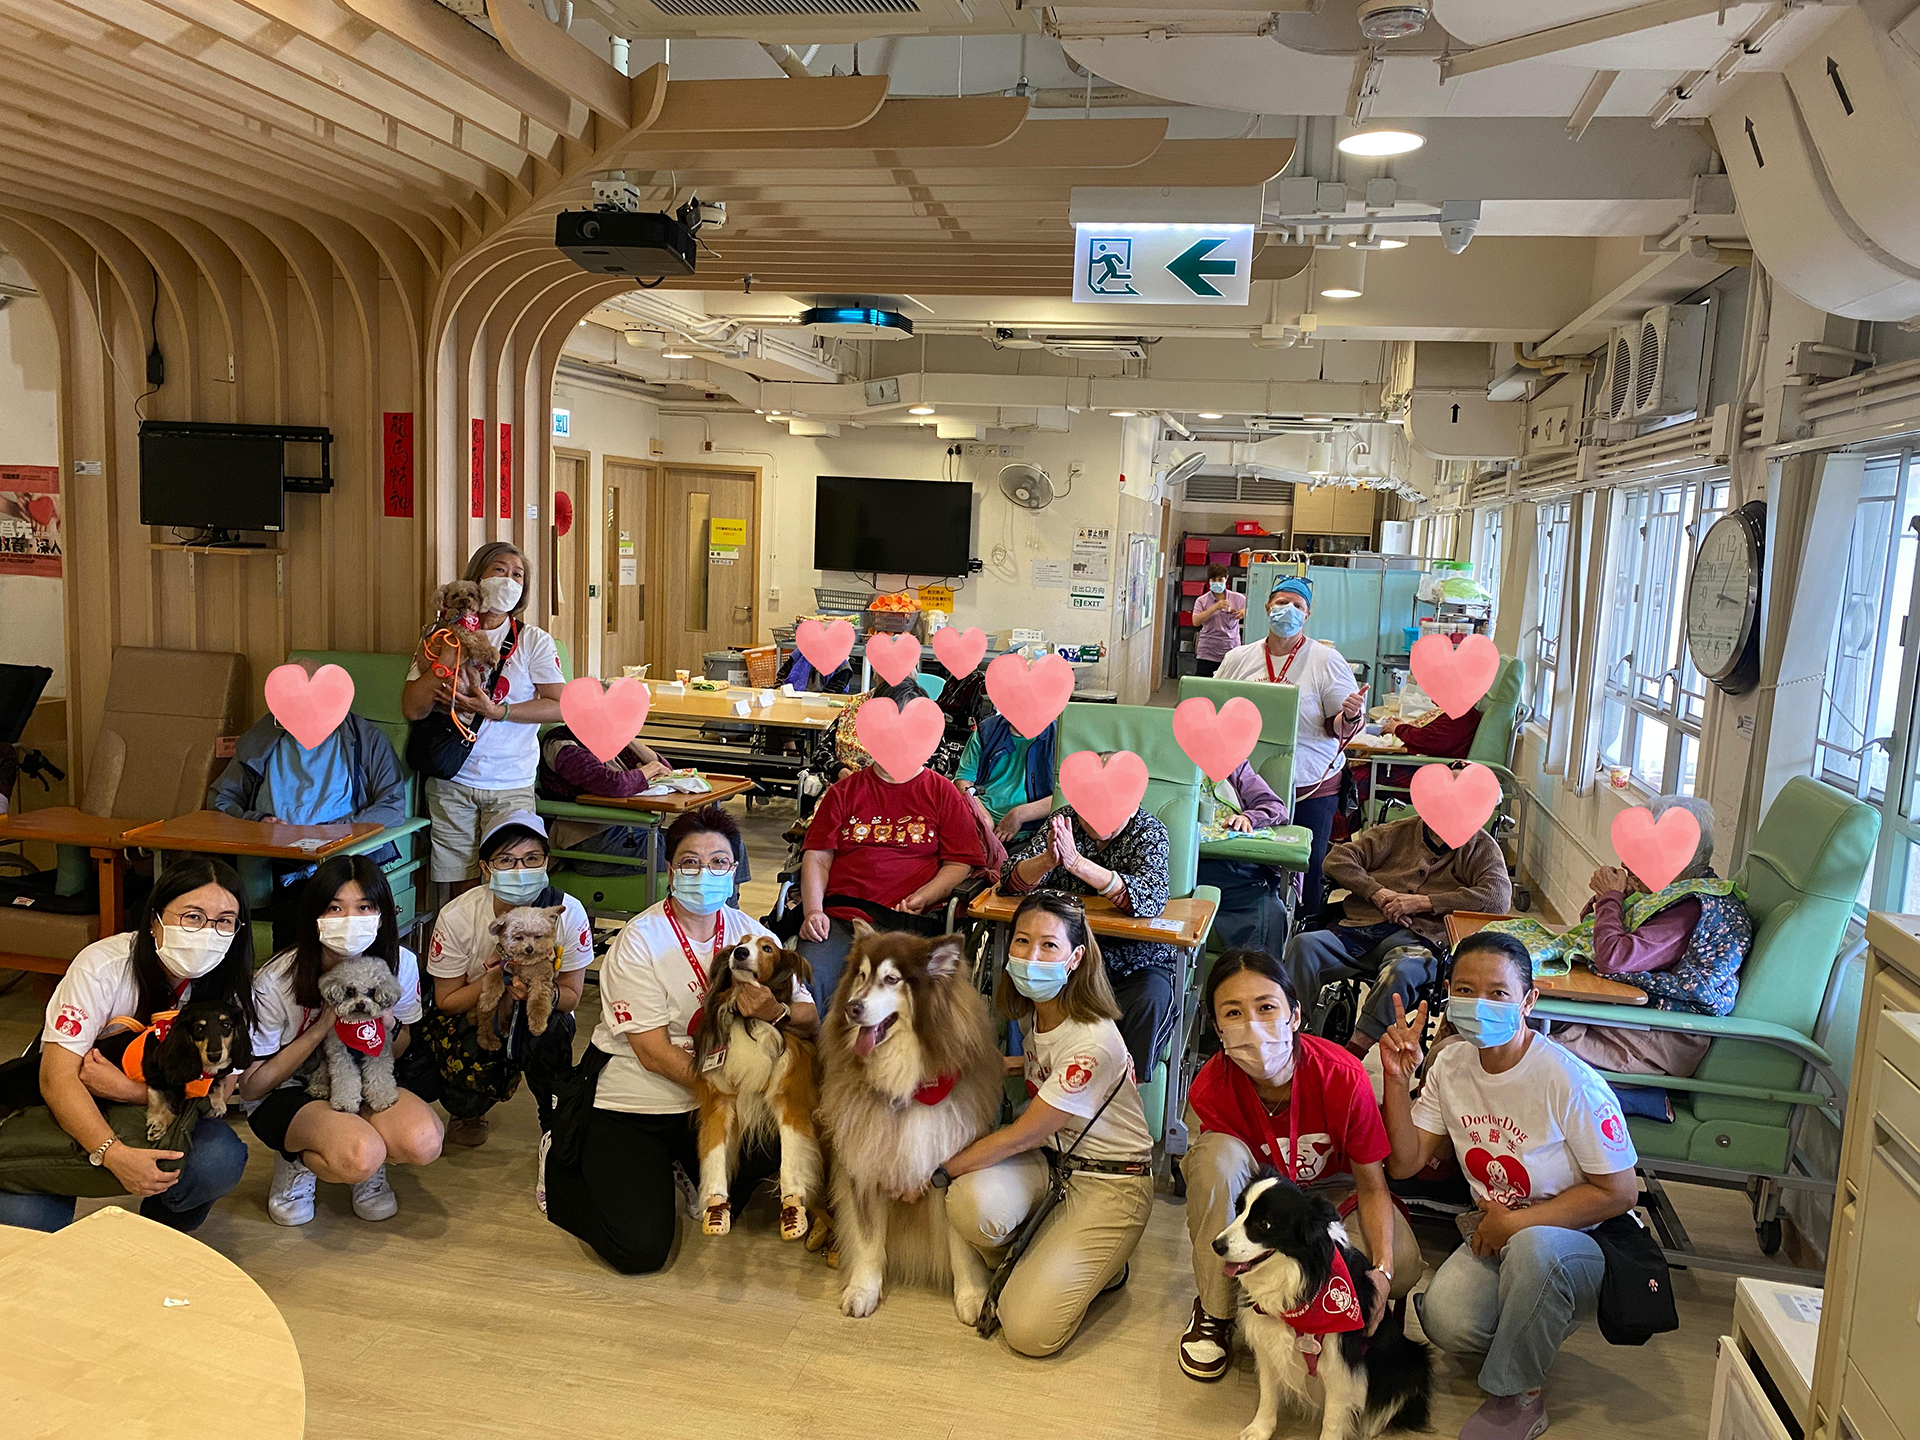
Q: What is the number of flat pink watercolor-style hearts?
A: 12